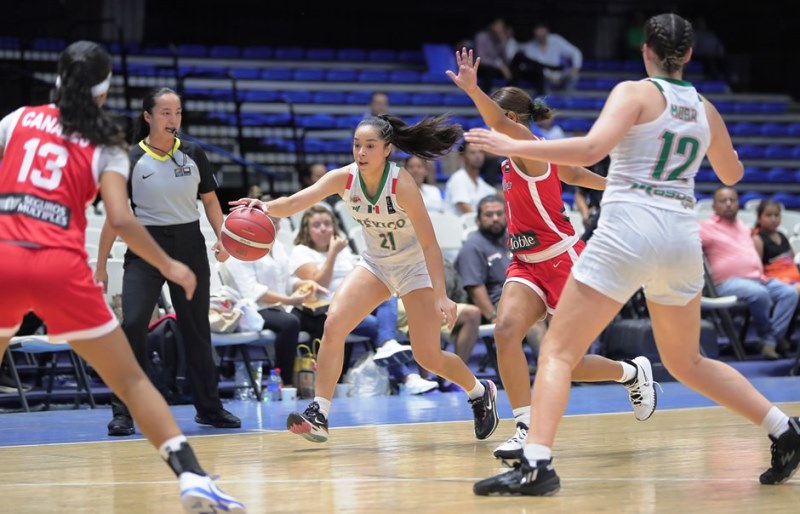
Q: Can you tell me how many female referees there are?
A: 1